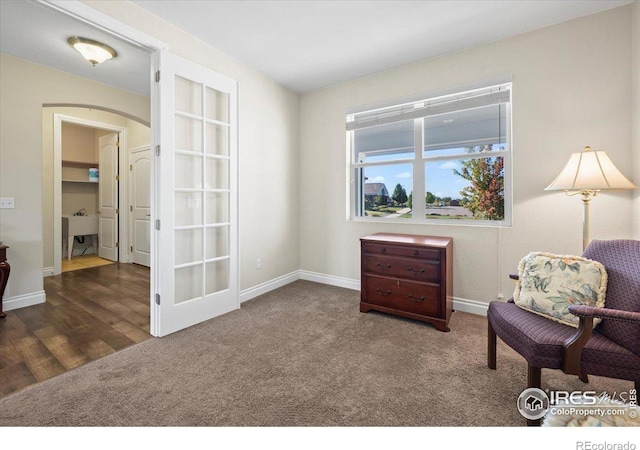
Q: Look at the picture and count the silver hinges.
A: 4